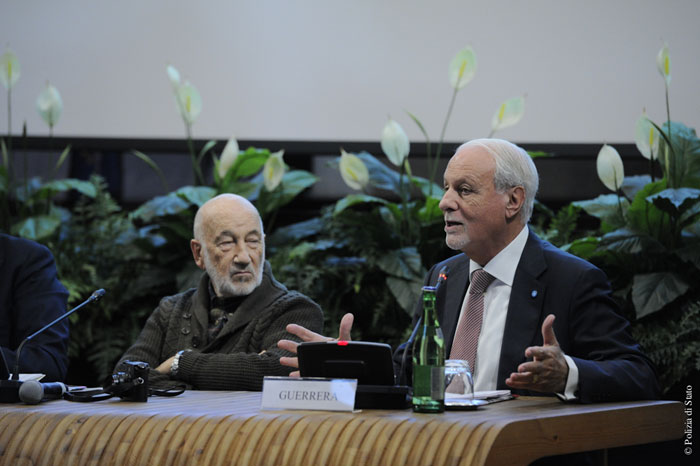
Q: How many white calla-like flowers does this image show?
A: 13